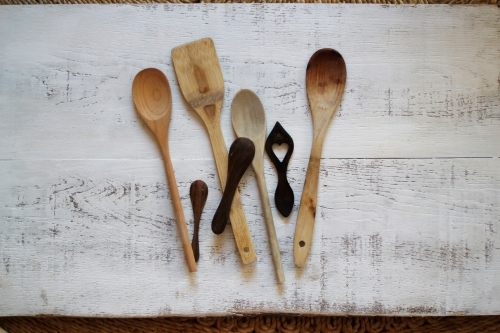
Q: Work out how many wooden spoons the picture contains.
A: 6